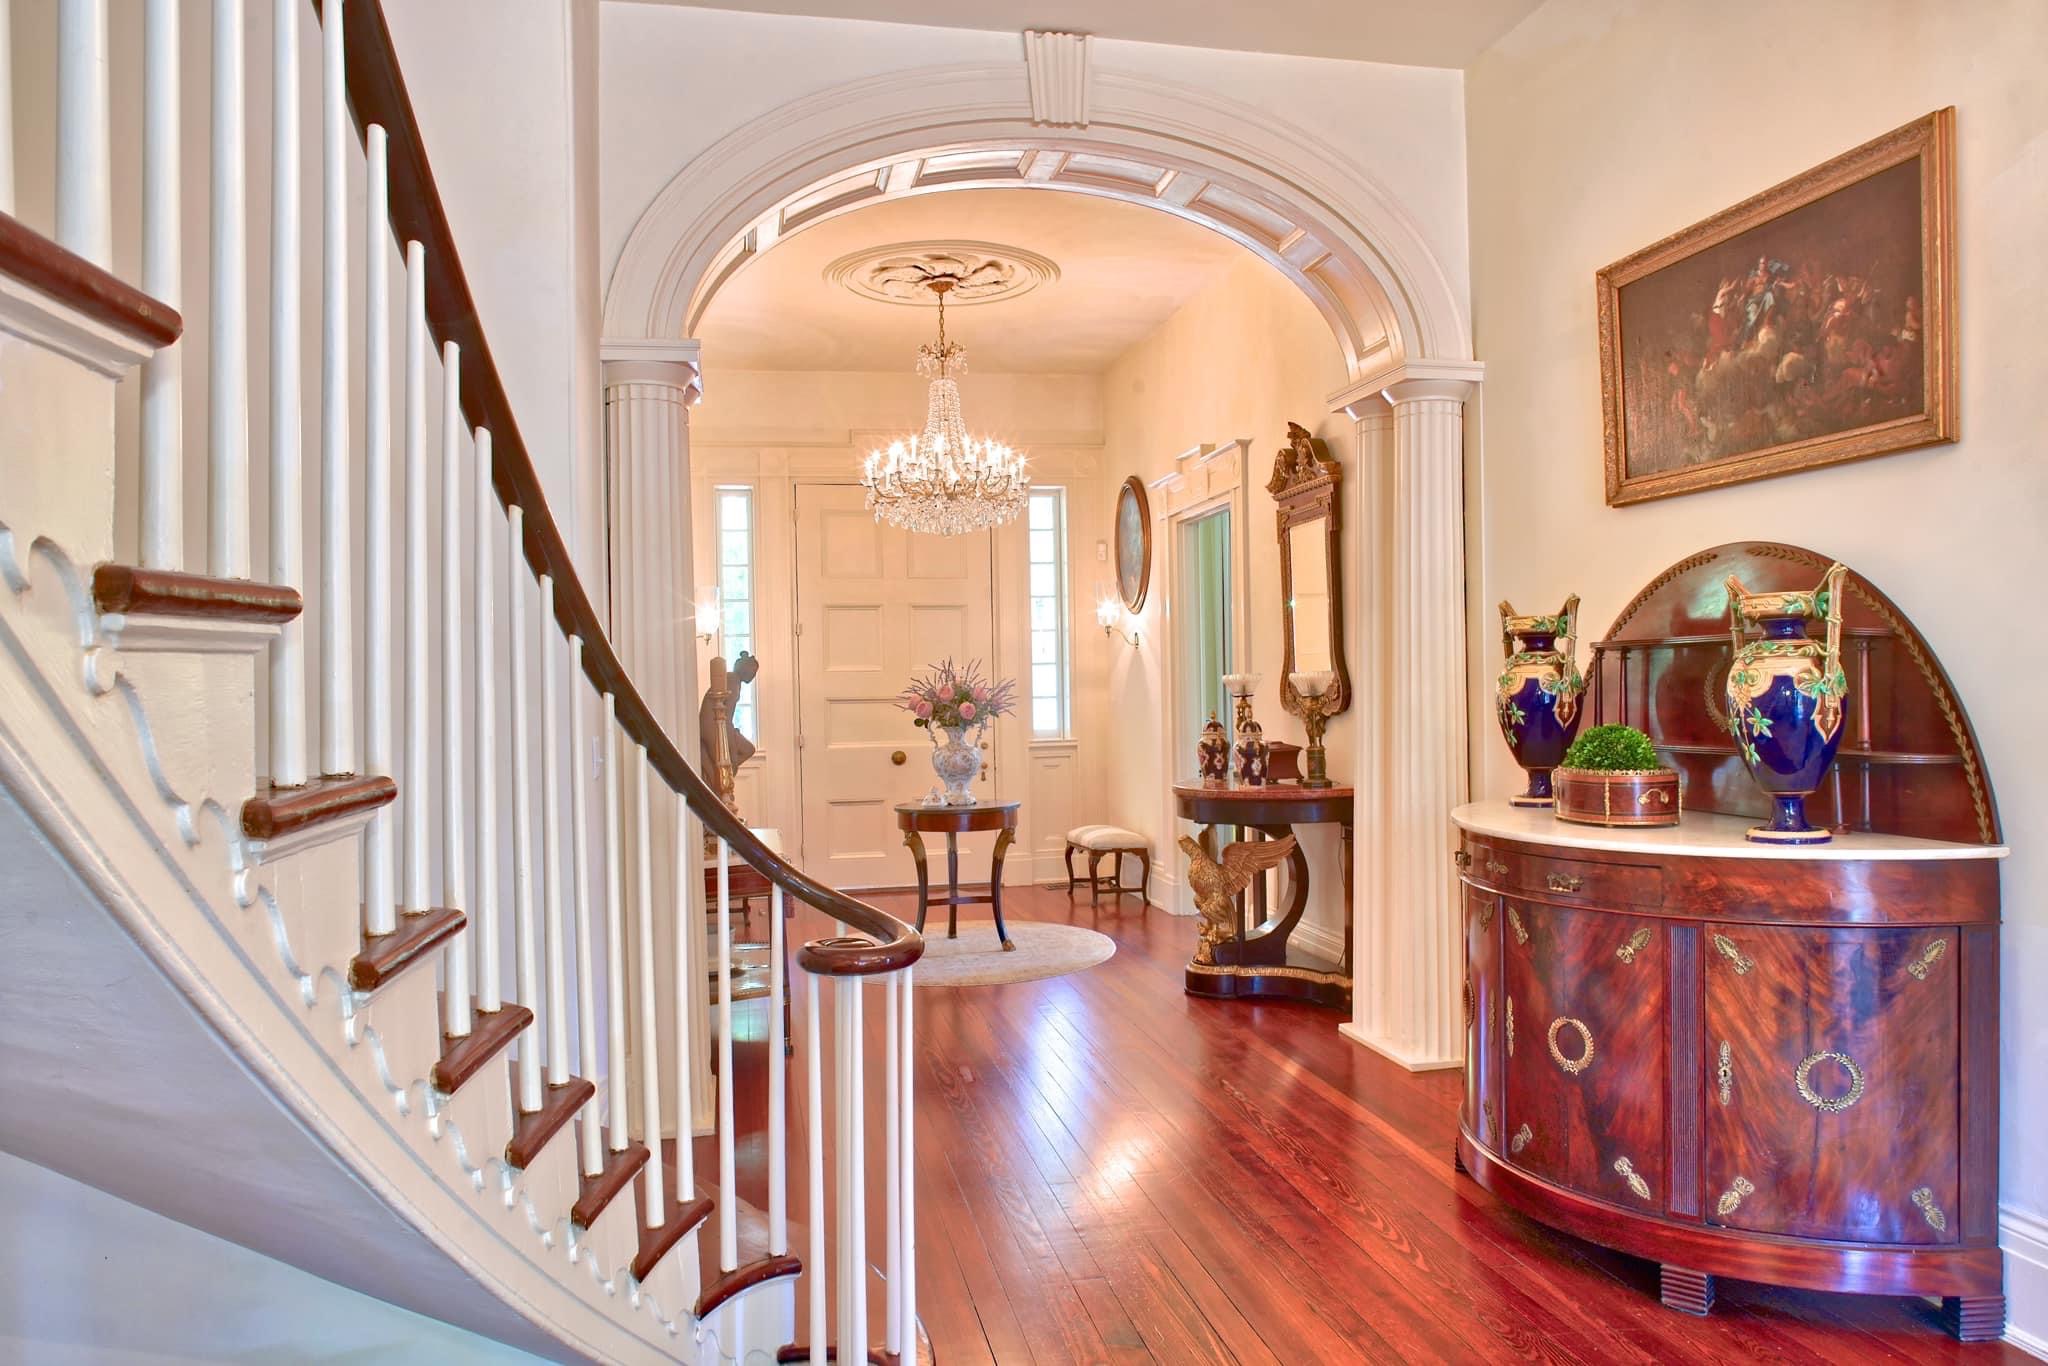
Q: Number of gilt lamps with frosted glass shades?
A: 2